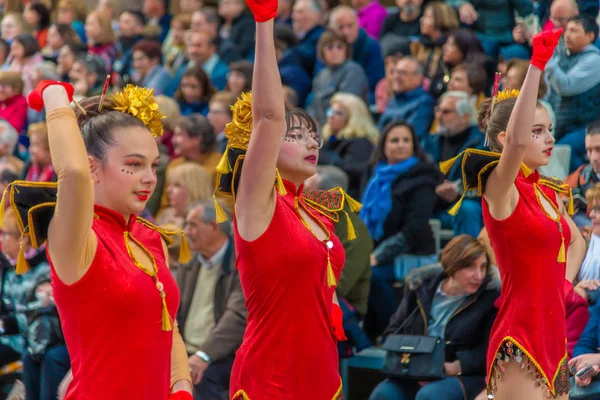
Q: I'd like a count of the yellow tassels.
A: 15